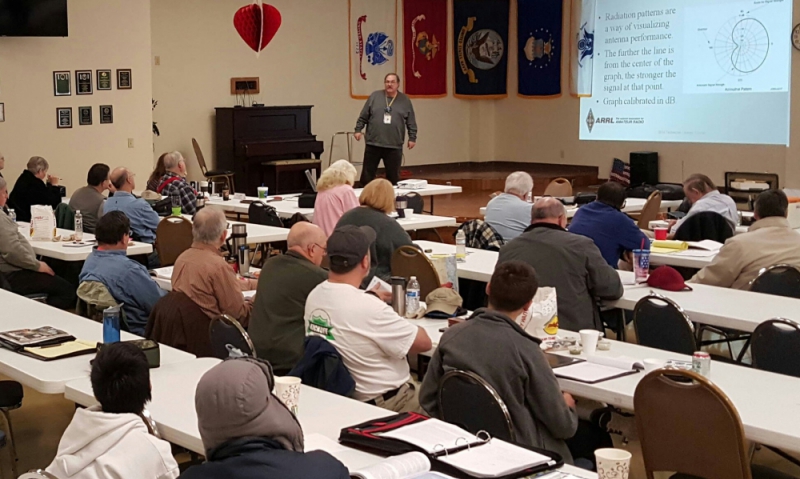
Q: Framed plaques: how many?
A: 7